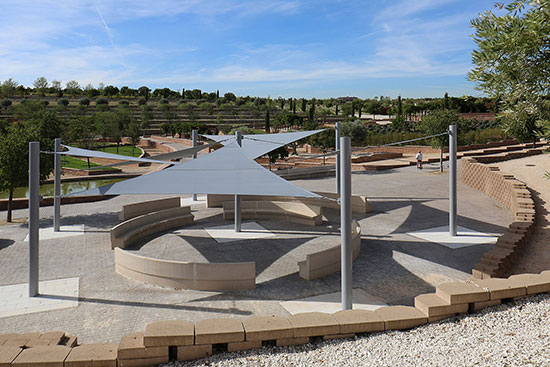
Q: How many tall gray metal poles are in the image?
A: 7